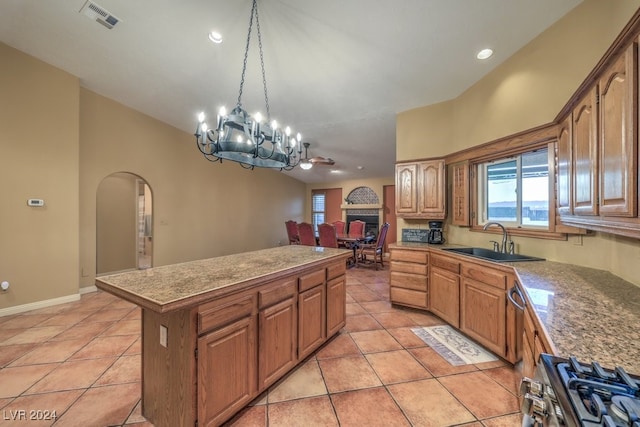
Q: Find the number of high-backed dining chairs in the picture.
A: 6